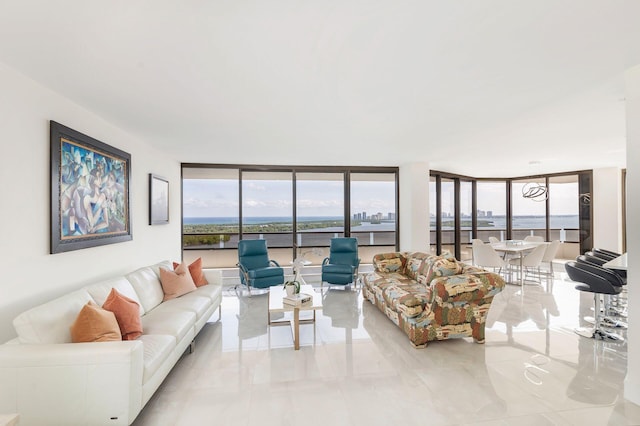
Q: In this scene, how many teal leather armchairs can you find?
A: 2